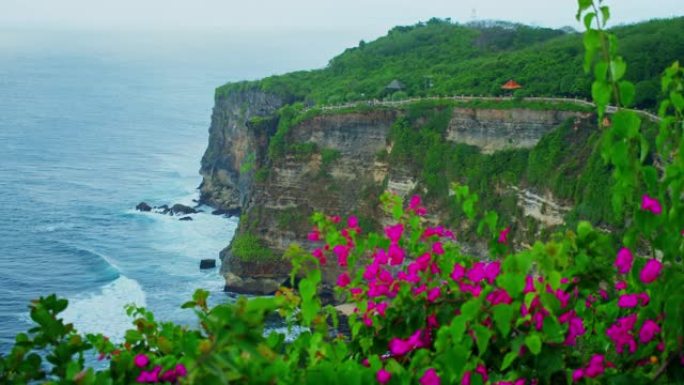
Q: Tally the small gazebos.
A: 2